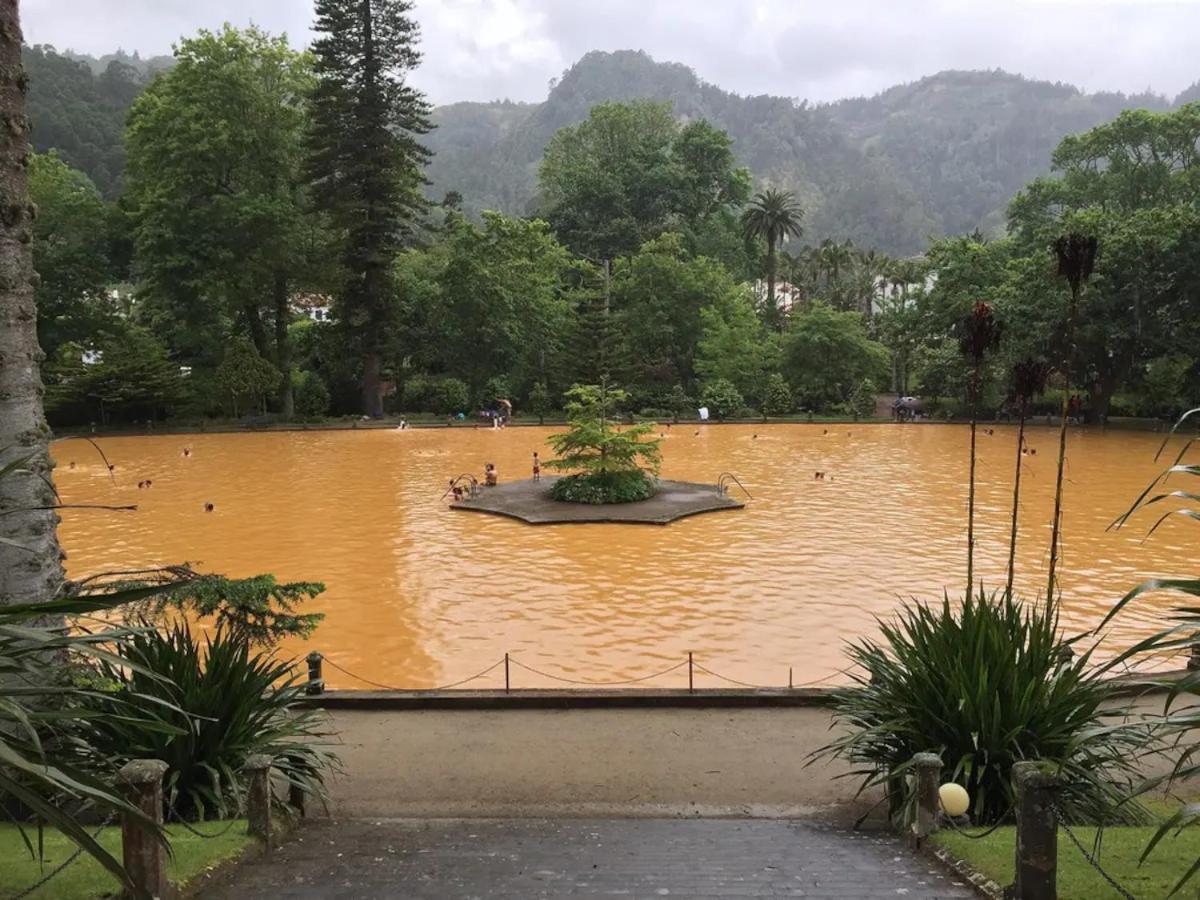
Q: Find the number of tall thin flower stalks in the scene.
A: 3